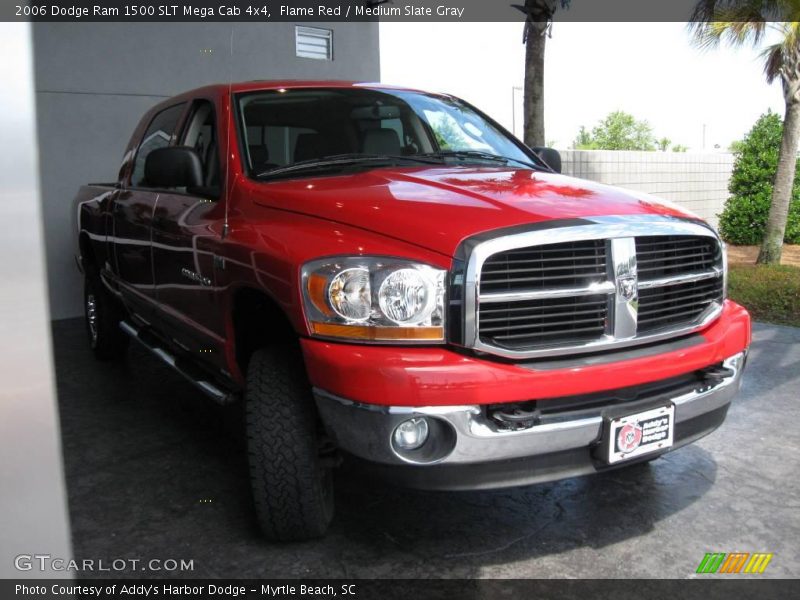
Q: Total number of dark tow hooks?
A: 2